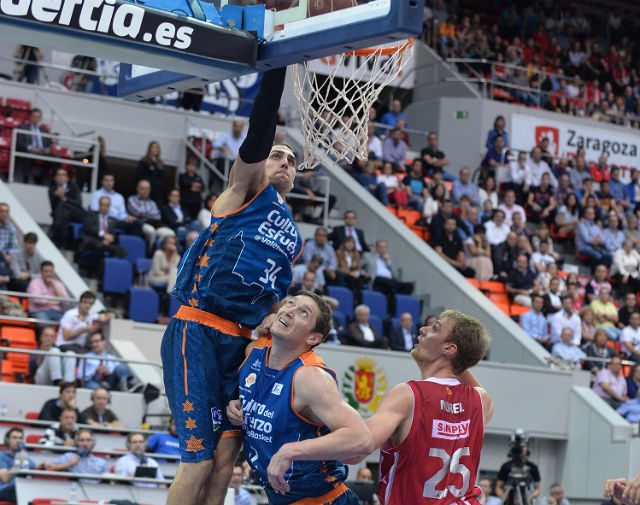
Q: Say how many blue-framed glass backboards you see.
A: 1